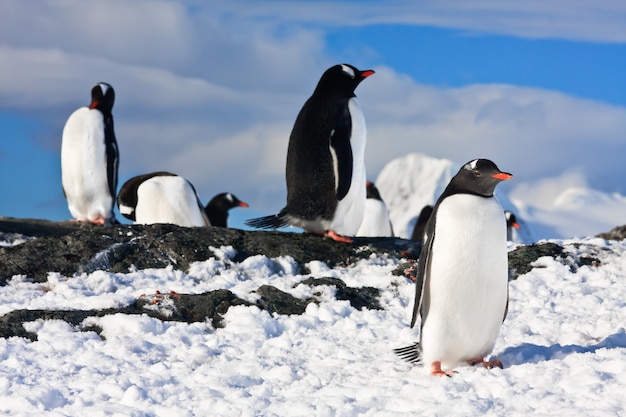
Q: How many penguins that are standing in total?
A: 3